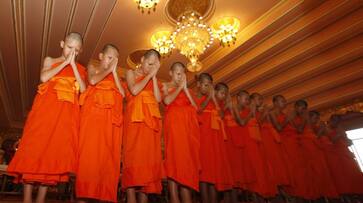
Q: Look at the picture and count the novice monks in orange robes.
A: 12